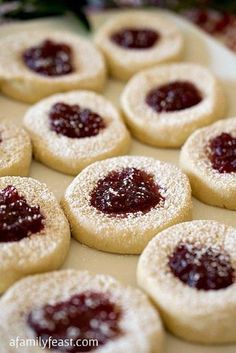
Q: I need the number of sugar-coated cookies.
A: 10